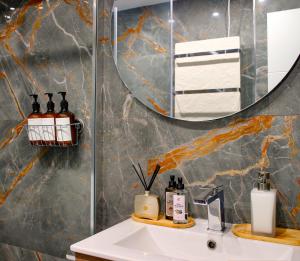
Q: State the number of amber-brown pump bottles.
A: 3